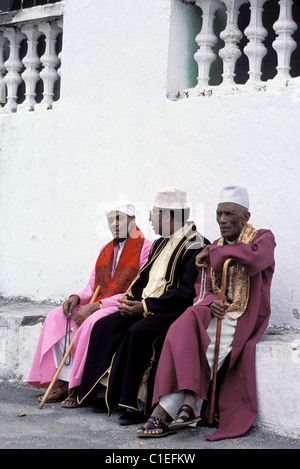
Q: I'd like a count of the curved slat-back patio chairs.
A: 0